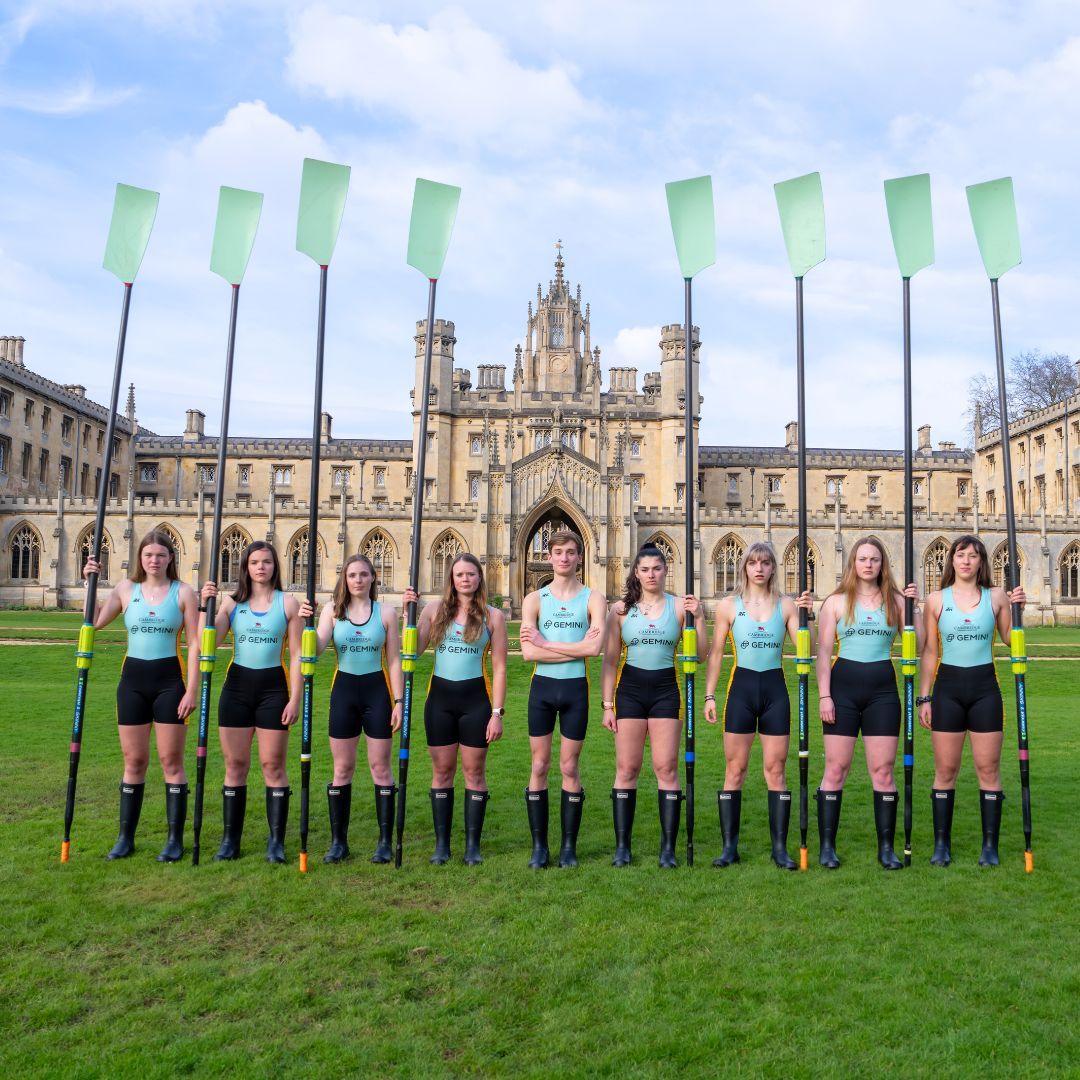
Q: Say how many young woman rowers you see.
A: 8